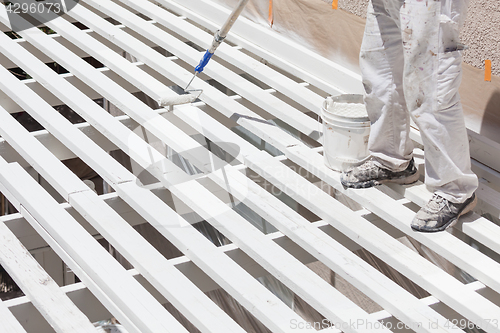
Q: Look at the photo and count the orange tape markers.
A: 3